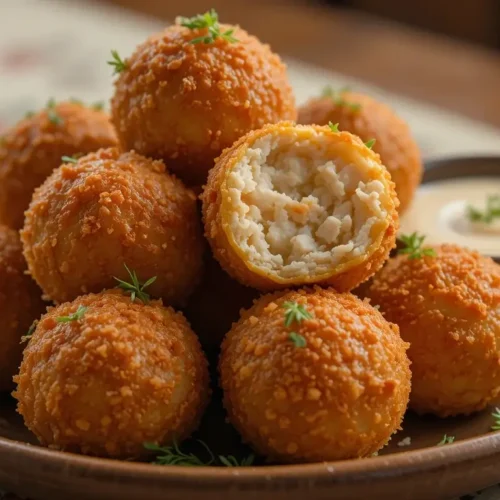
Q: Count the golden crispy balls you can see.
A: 9